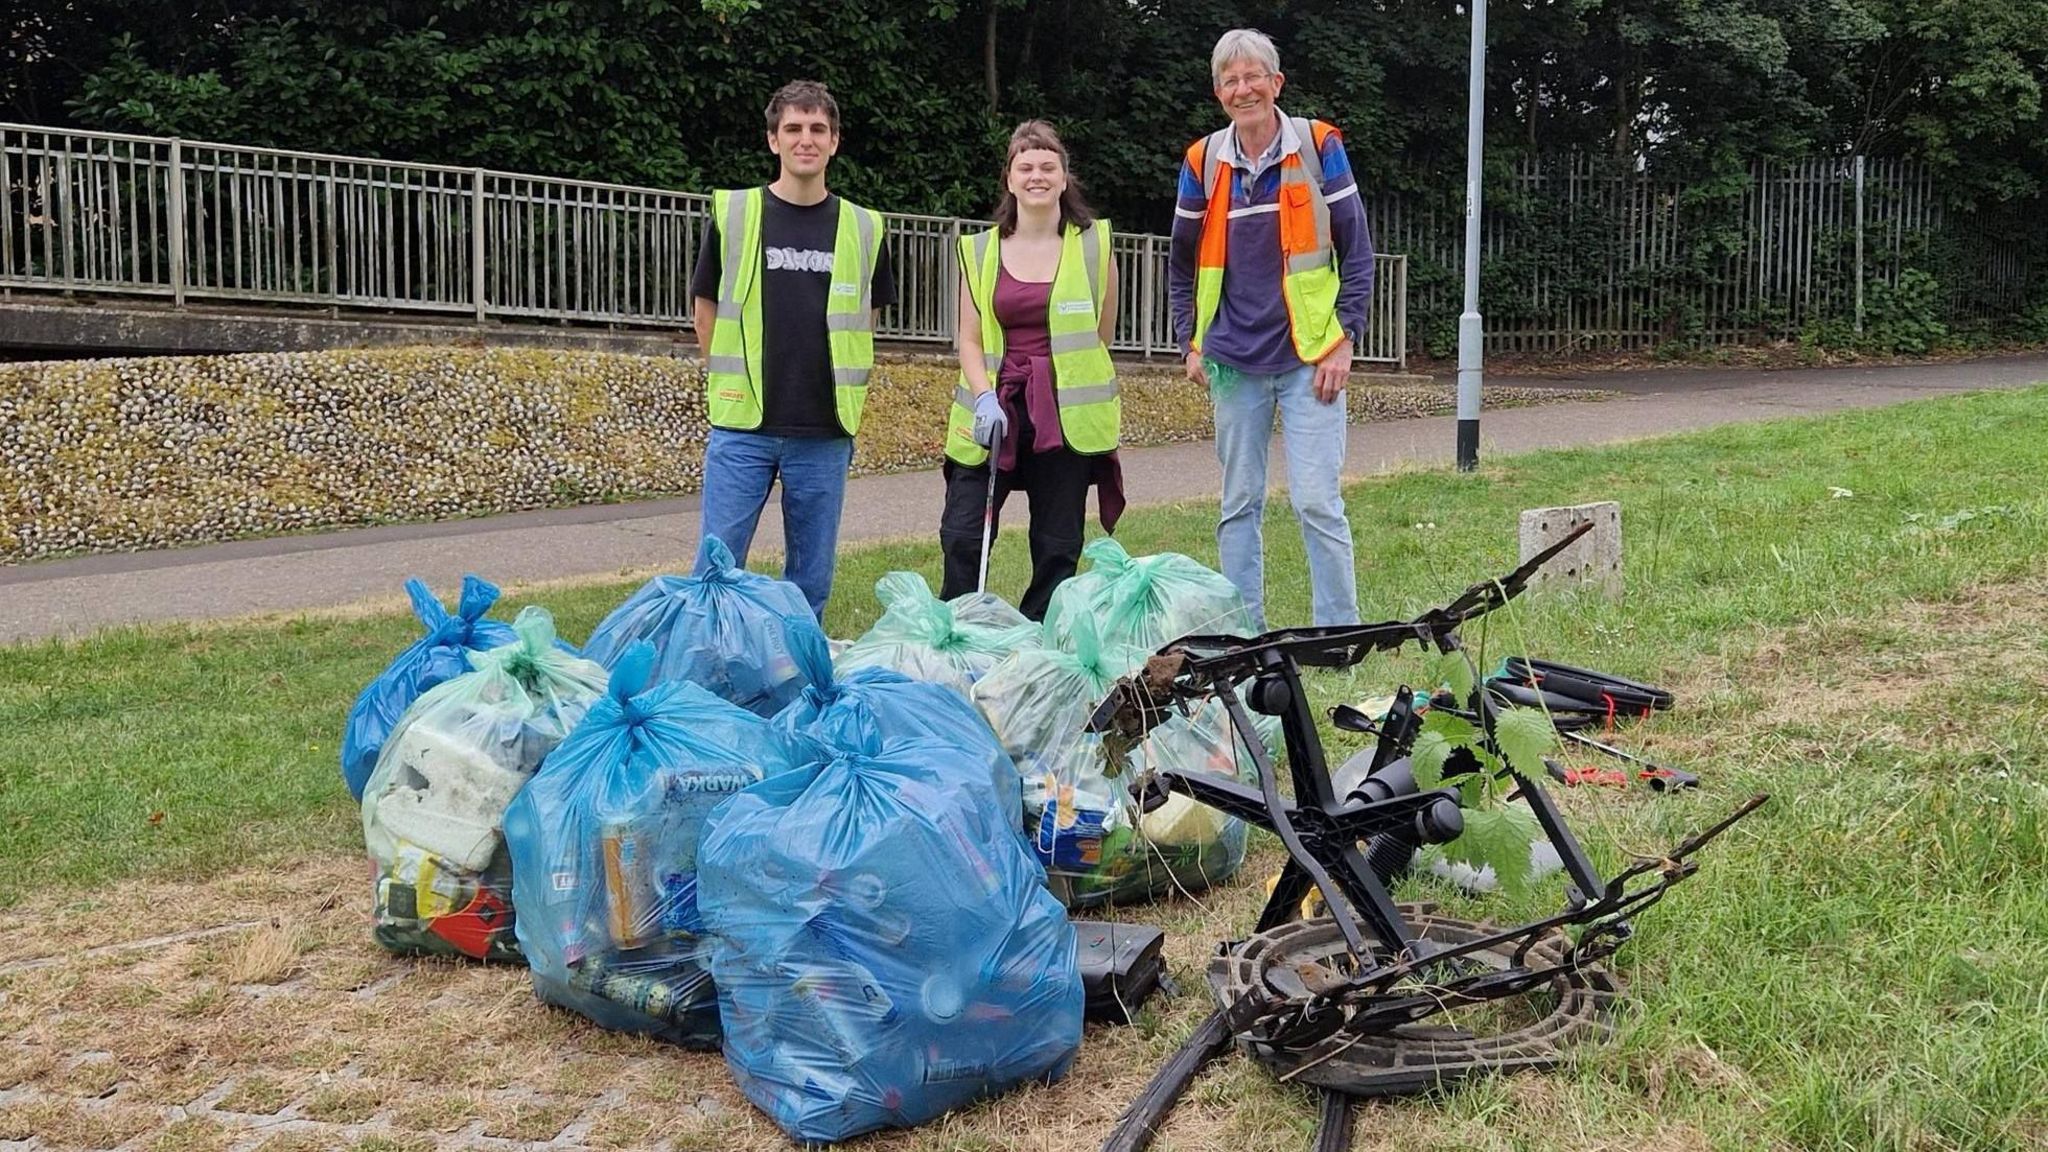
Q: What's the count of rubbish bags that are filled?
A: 9